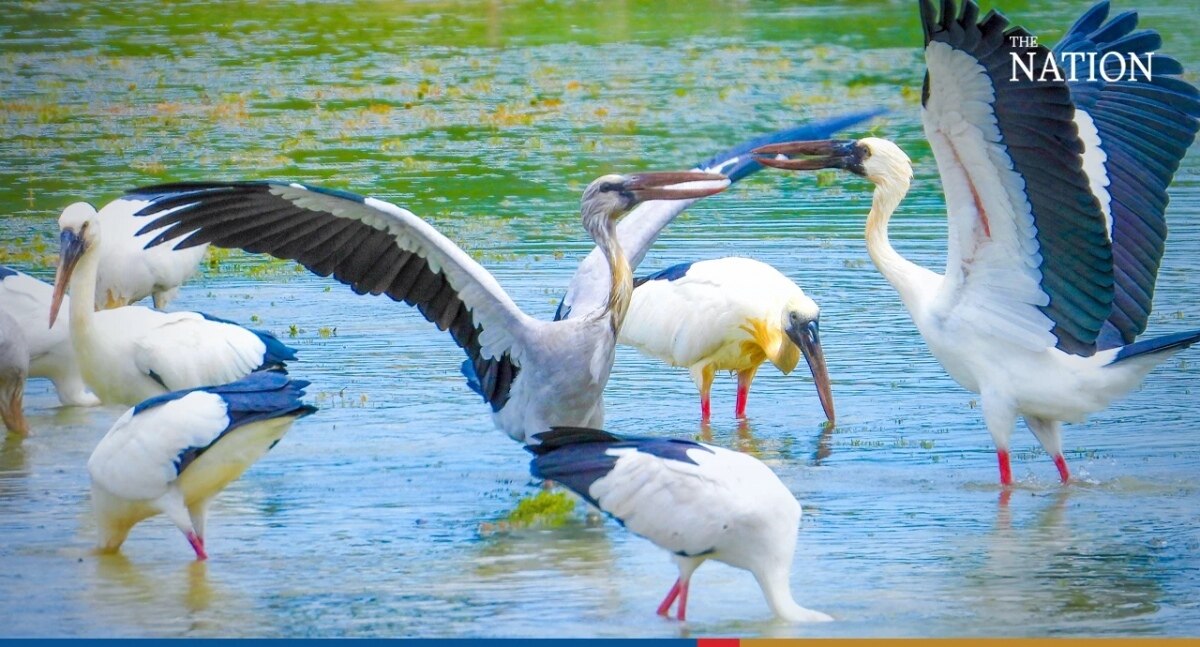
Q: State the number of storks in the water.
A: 9